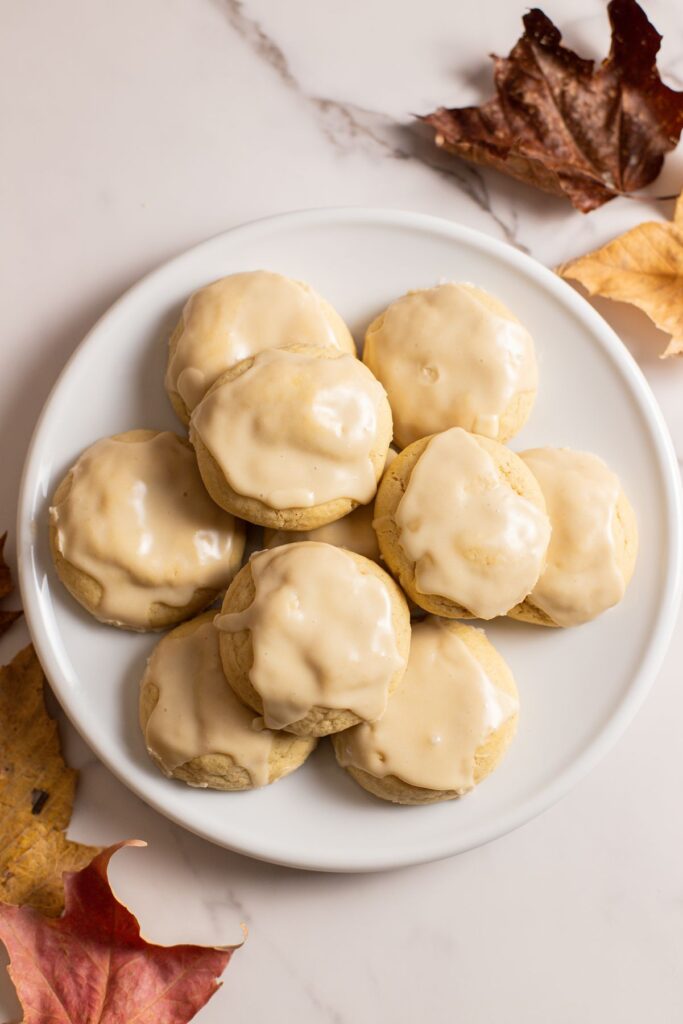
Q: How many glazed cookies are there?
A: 10